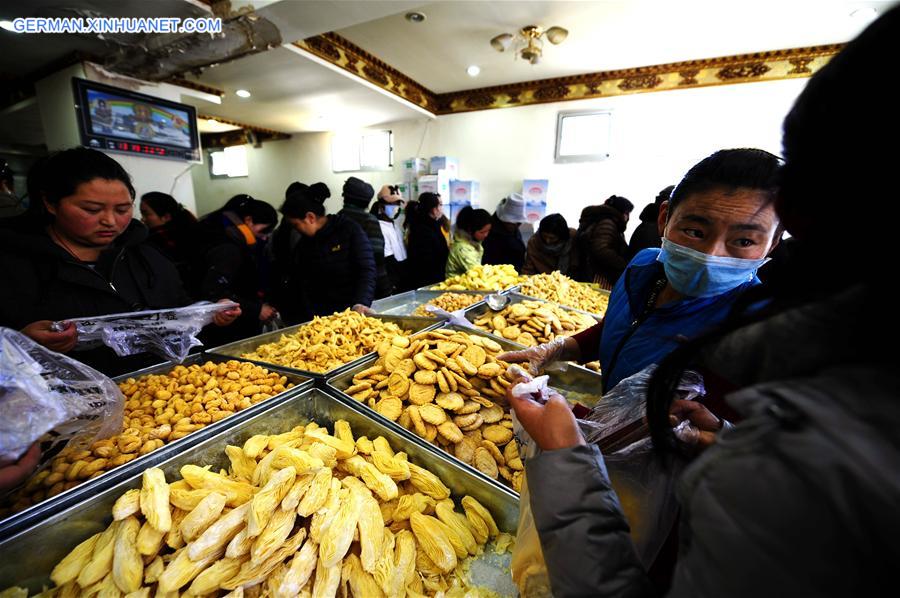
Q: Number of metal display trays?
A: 8